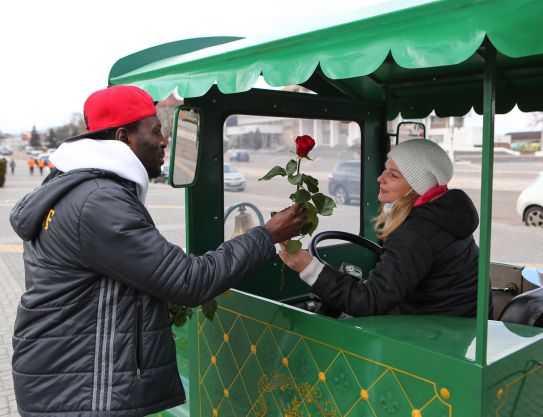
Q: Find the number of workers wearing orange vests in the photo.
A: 3